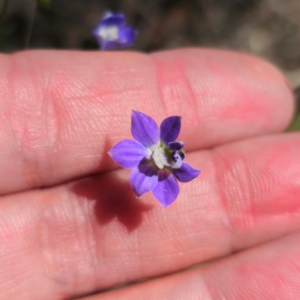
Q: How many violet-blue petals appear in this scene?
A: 6